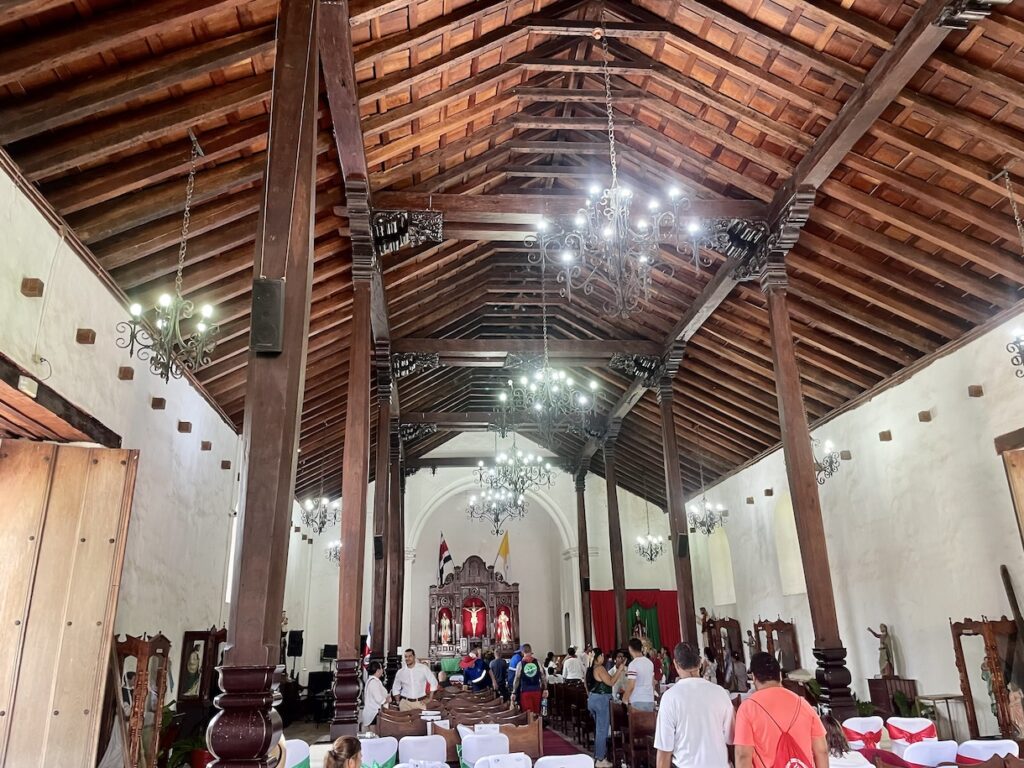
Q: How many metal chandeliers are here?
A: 11